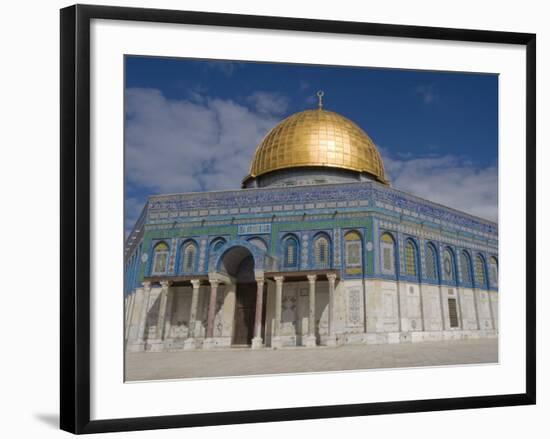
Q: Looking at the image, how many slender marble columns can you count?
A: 8